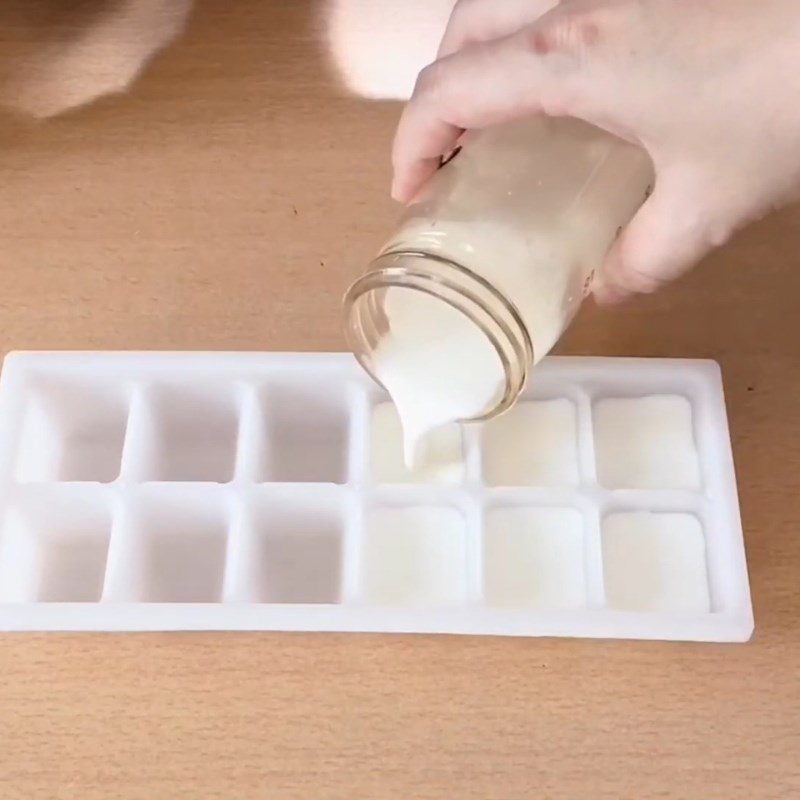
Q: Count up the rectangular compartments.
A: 12